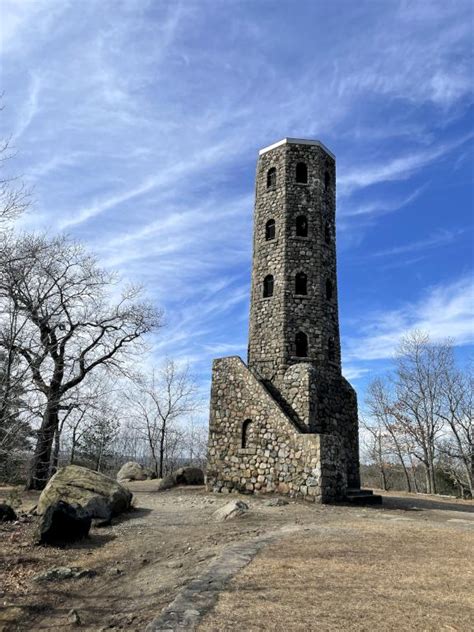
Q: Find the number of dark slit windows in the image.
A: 12